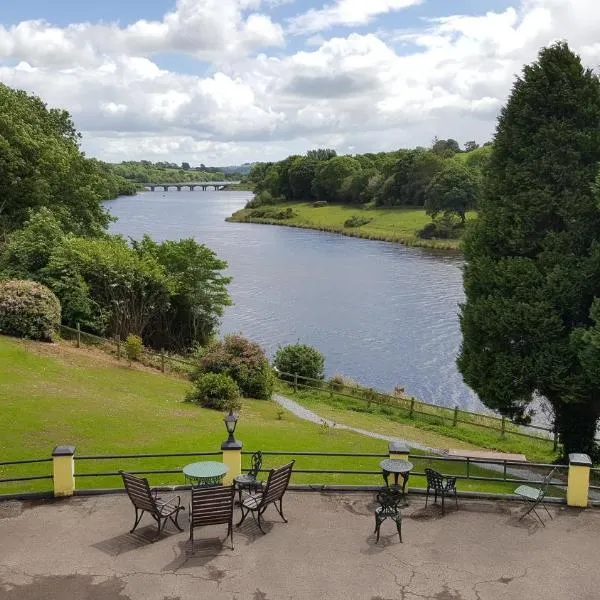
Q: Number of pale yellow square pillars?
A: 4